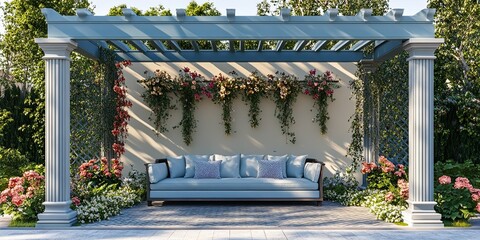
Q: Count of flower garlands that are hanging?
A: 6